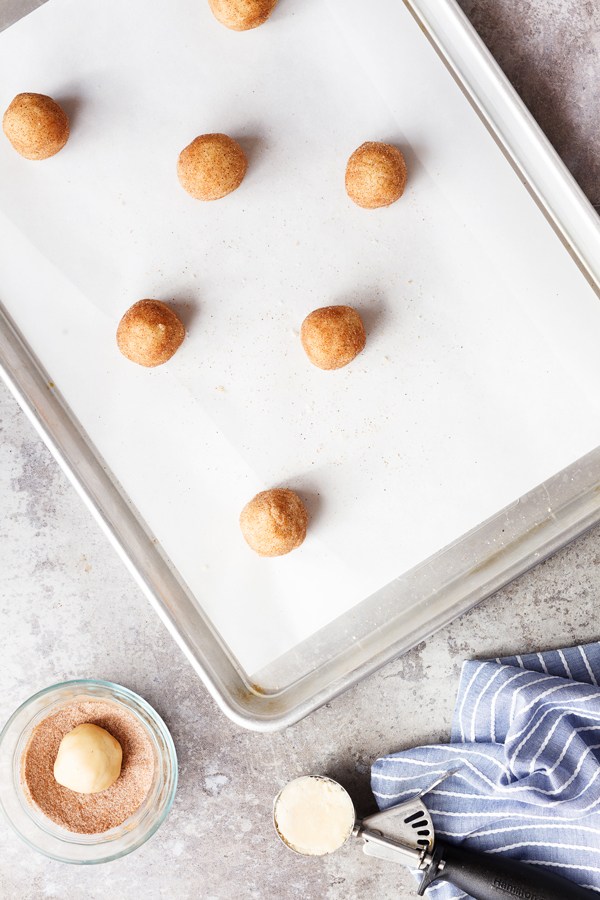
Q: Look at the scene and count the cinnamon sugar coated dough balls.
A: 7